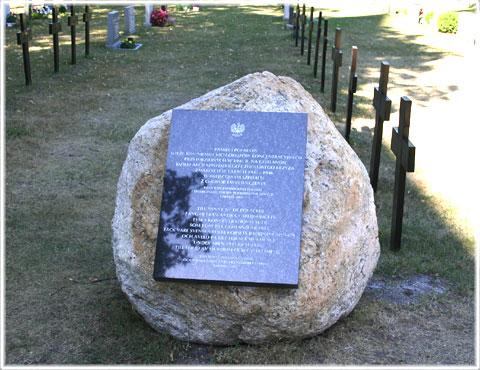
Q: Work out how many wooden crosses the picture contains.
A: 13